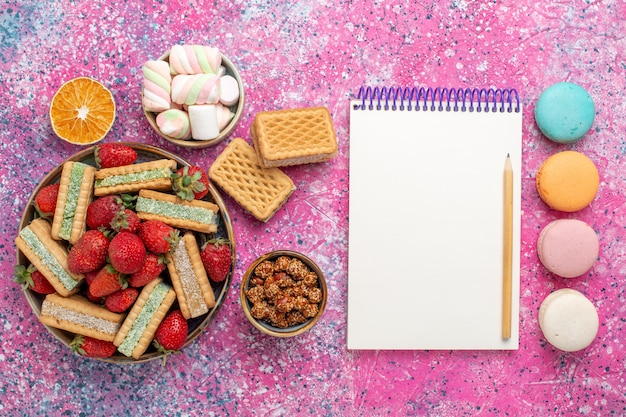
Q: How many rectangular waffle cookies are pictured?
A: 2